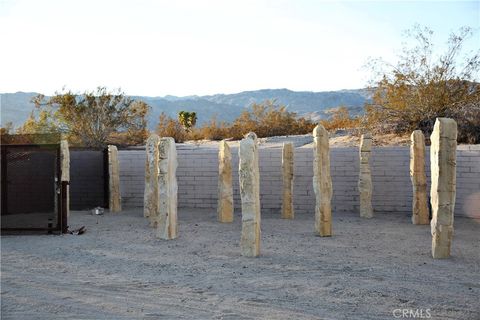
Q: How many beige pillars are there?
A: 11